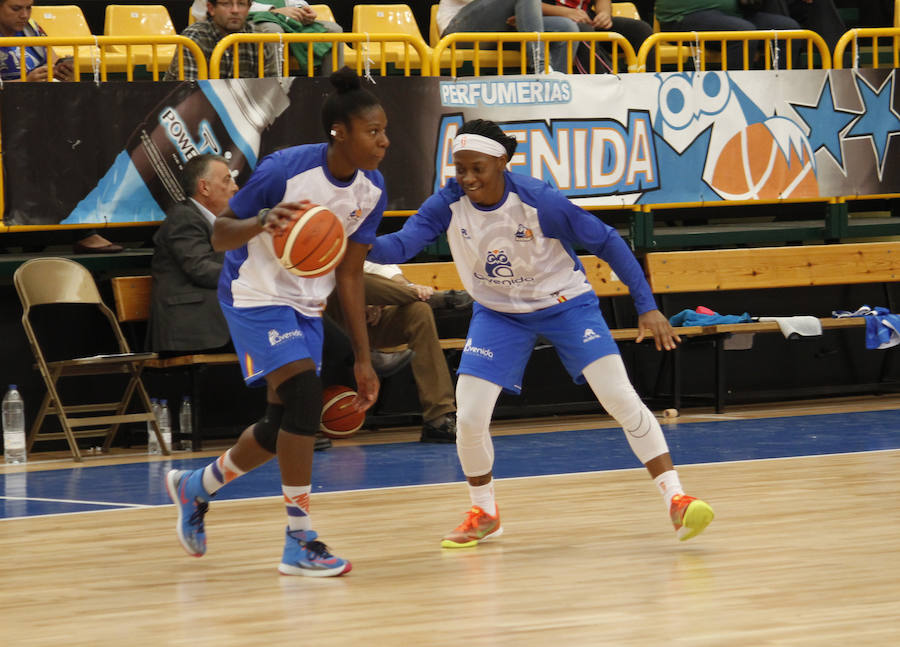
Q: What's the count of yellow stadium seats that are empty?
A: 3